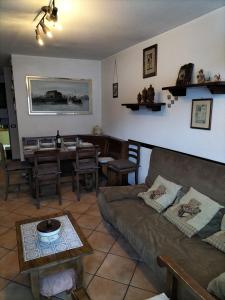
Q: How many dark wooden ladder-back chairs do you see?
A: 4